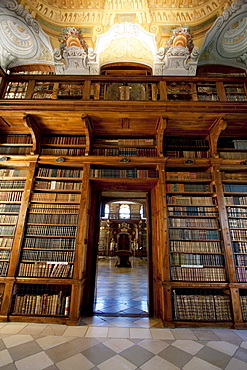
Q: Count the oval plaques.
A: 5